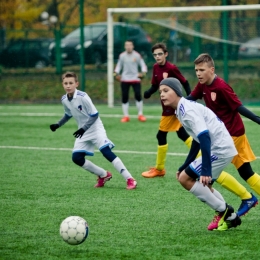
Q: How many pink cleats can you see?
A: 3